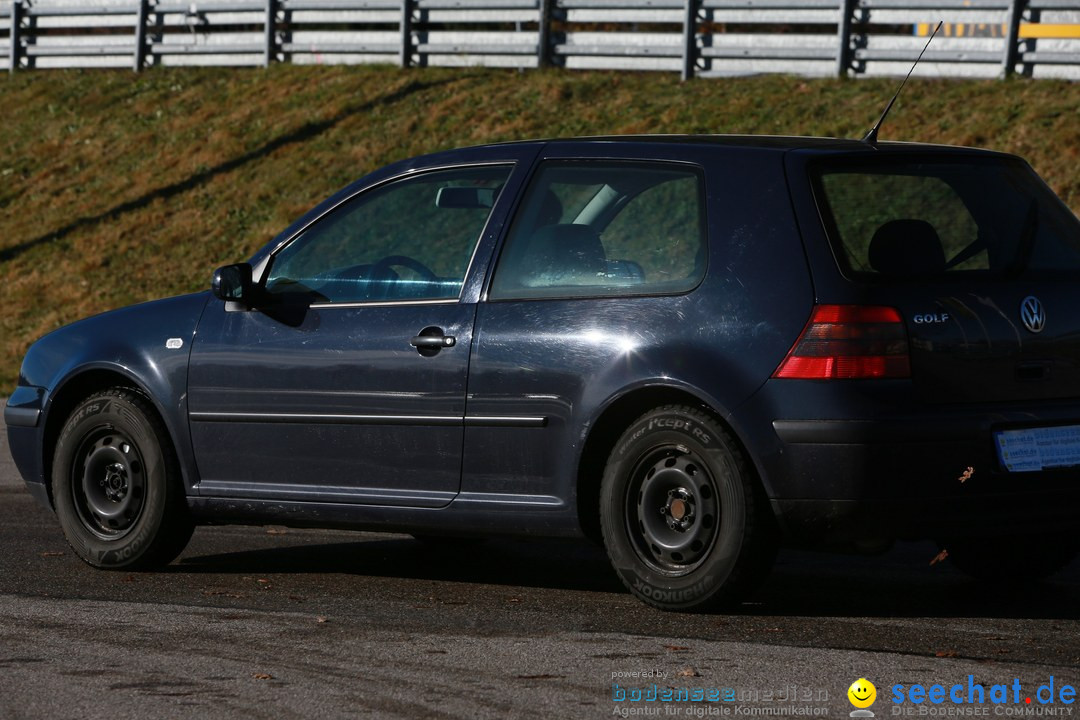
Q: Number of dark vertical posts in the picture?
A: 8